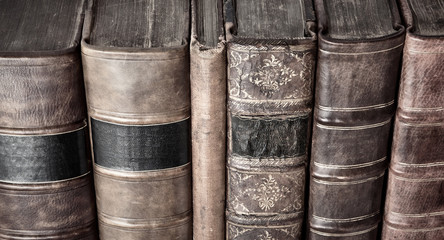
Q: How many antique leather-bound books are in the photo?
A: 6